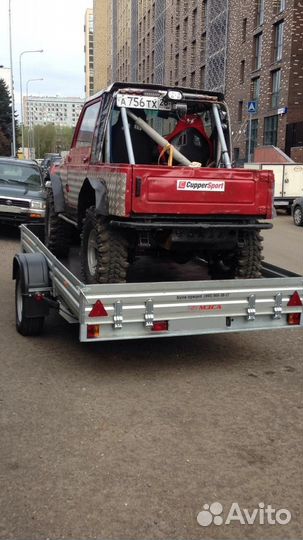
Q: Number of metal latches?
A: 4